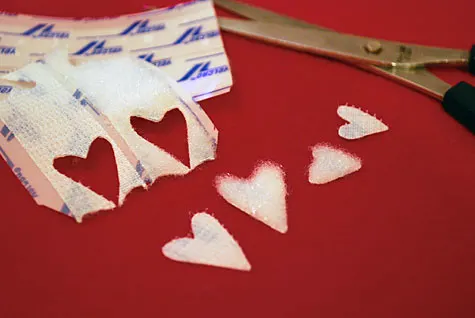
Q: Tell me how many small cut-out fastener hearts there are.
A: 4